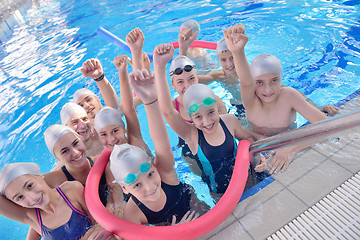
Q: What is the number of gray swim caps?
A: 11